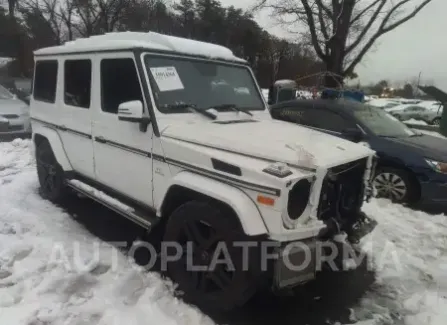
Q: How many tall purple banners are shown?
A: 0